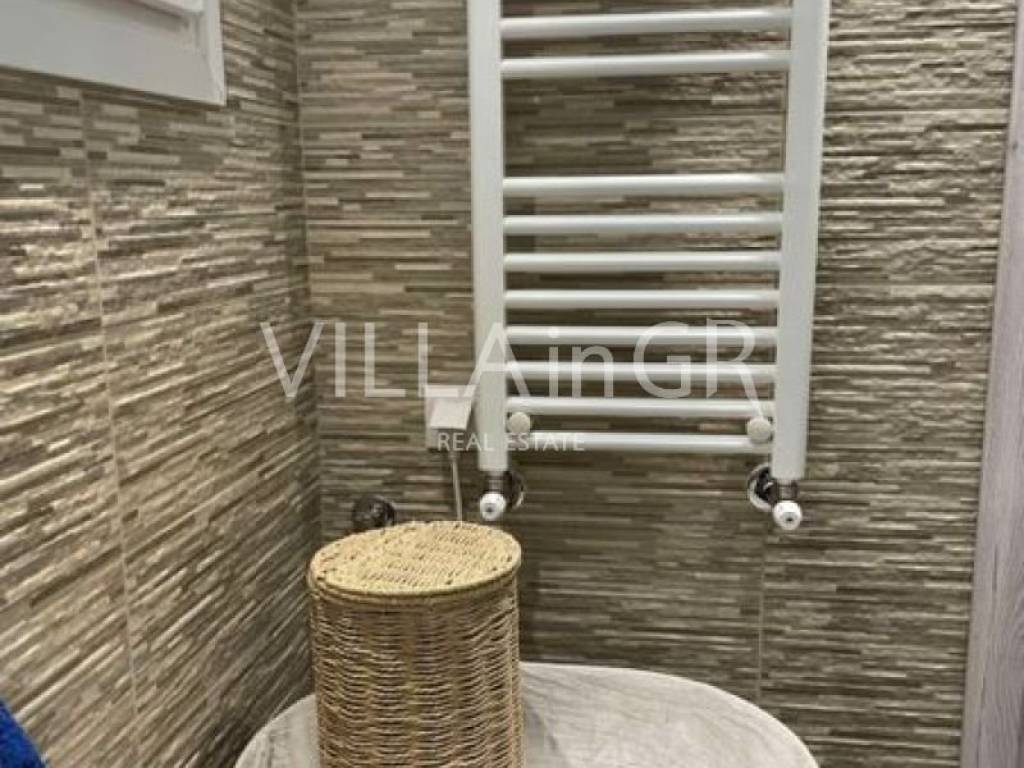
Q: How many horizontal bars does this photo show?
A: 10